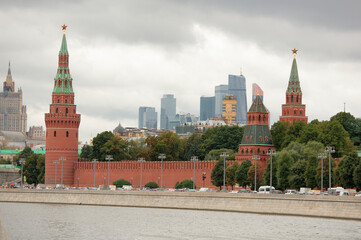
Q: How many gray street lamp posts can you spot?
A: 13